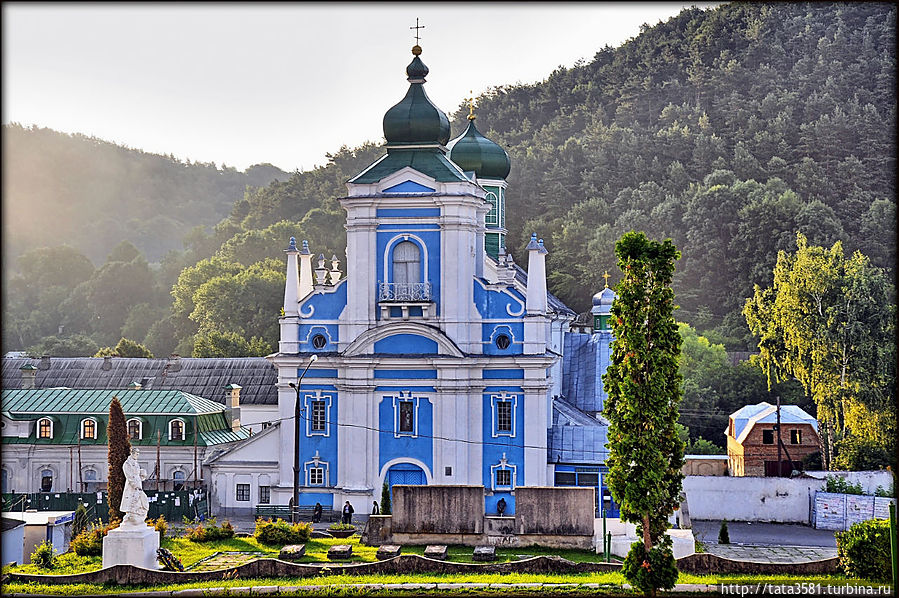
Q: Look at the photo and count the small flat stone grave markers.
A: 5